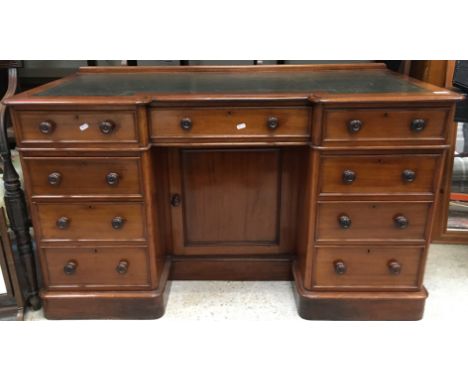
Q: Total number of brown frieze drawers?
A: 3